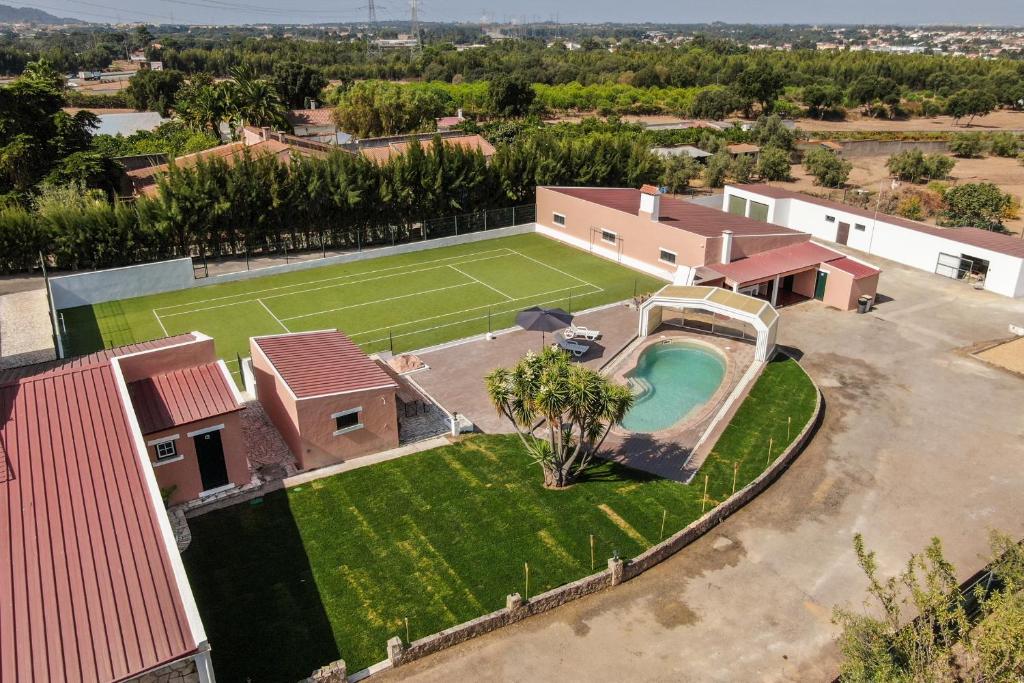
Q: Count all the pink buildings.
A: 3